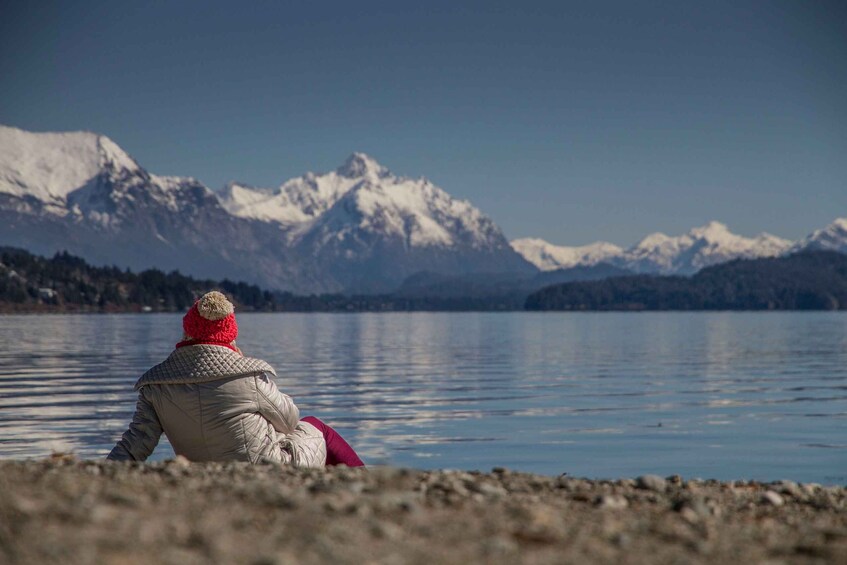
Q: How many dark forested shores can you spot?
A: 2